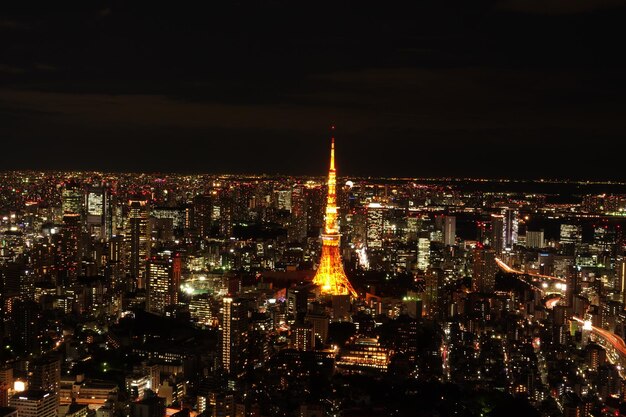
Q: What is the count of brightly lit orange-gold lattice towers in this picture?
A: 1